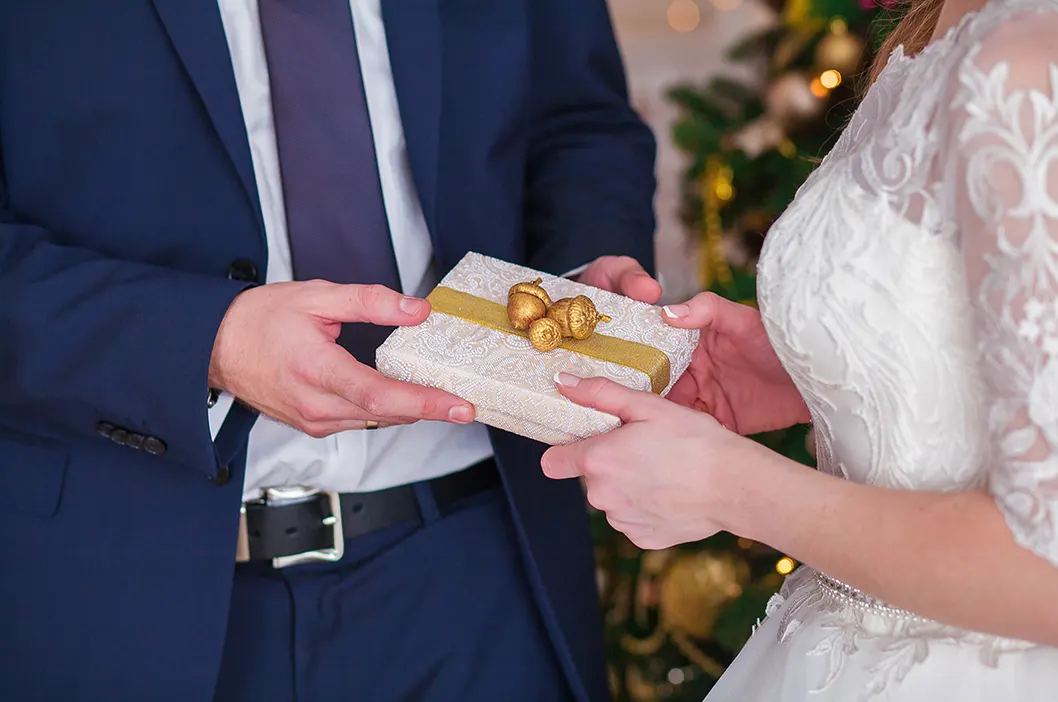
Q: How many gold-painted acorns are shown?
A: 3